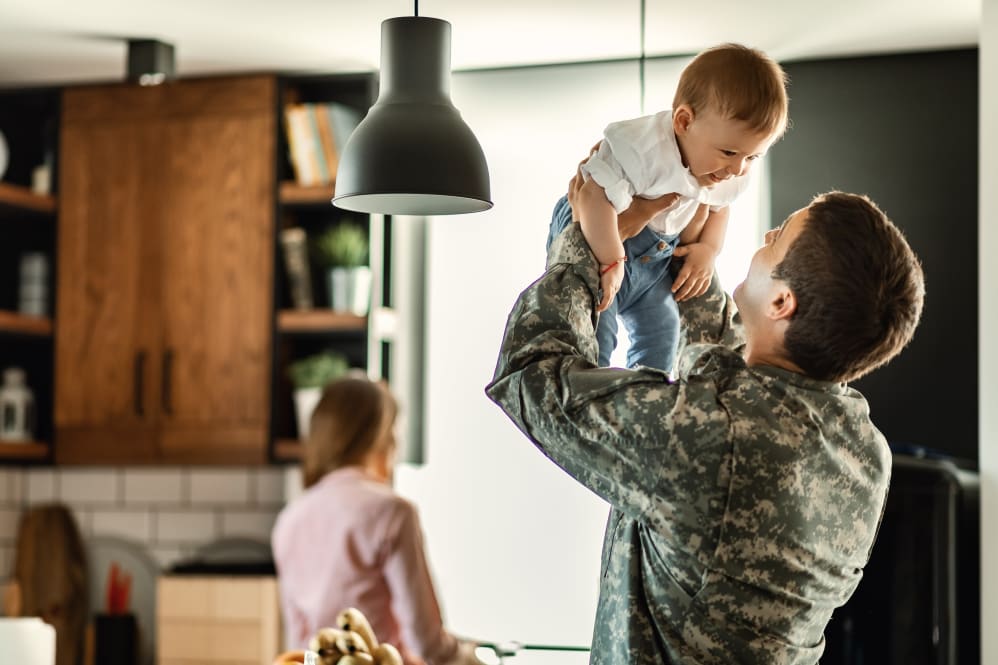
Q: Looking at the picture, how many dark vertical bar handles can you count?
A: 2